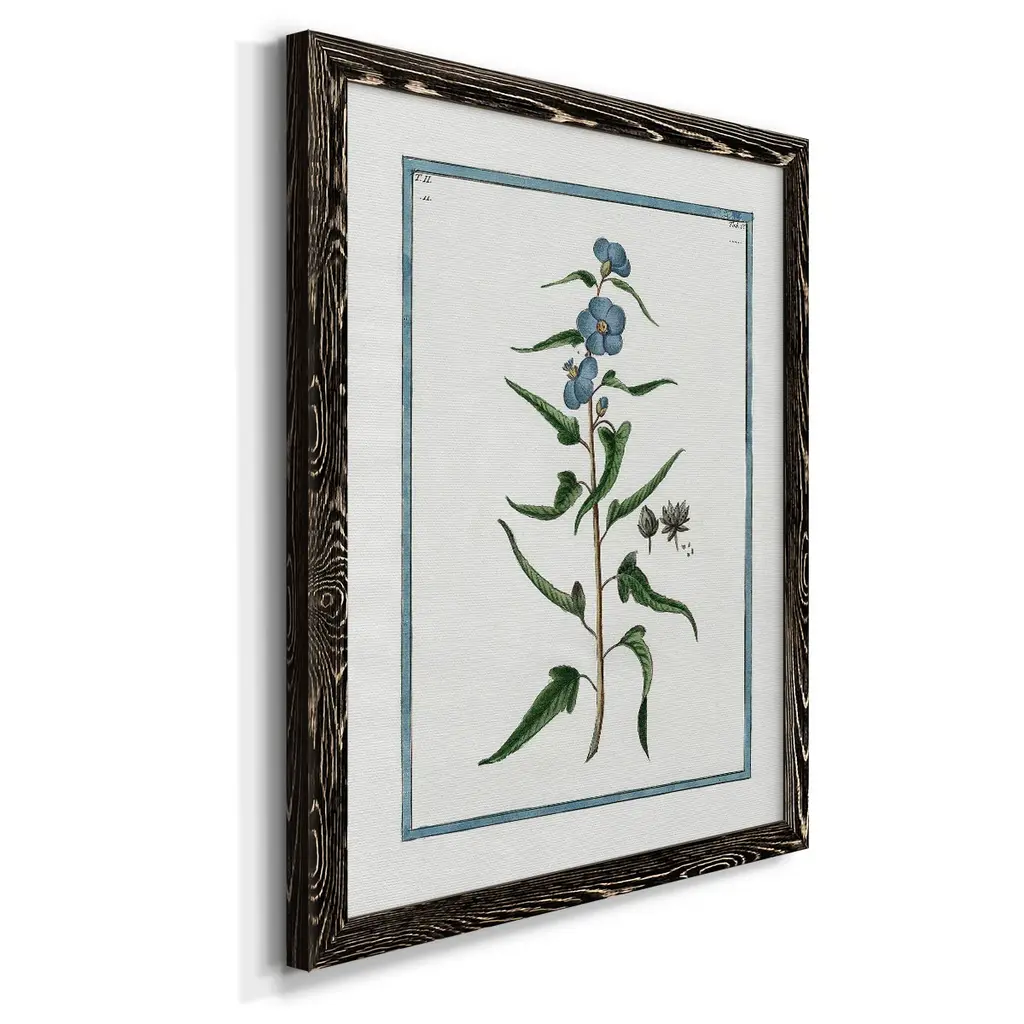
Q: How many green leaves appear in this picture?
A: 12